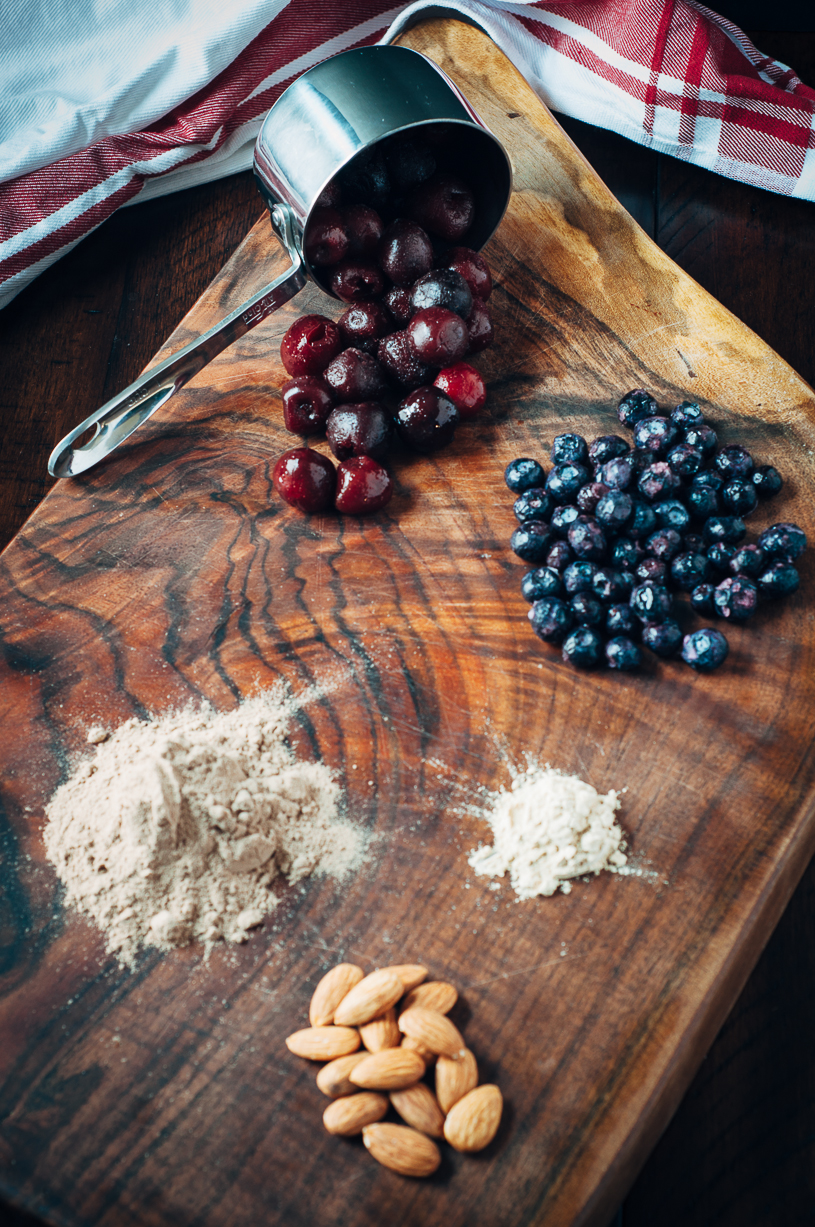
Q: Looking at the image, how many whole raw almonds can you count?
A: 15